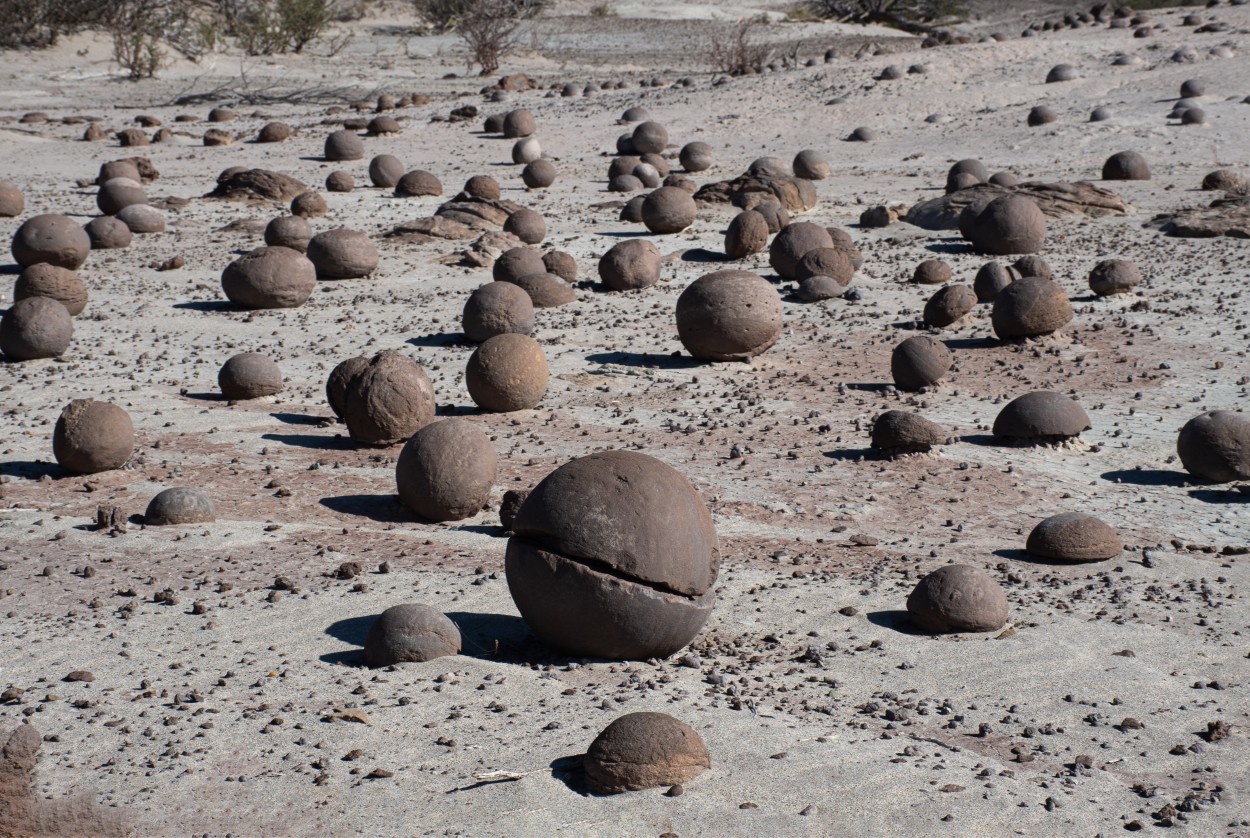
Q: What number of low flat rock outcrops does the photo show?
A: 5